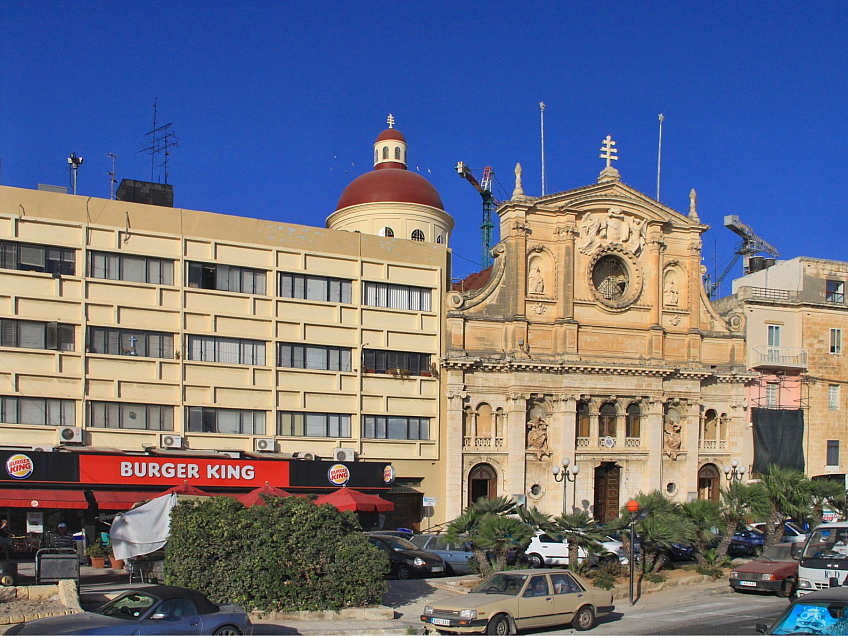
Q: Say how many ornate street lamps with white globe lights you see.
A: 2